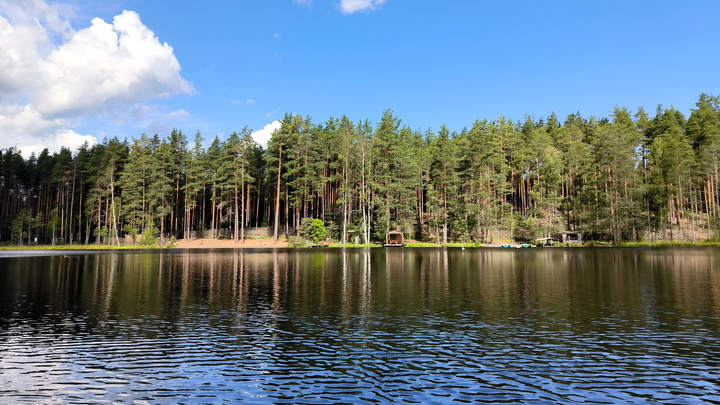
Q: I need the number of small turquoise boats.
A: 2